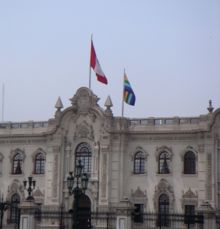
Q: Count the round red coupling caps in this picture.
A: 0